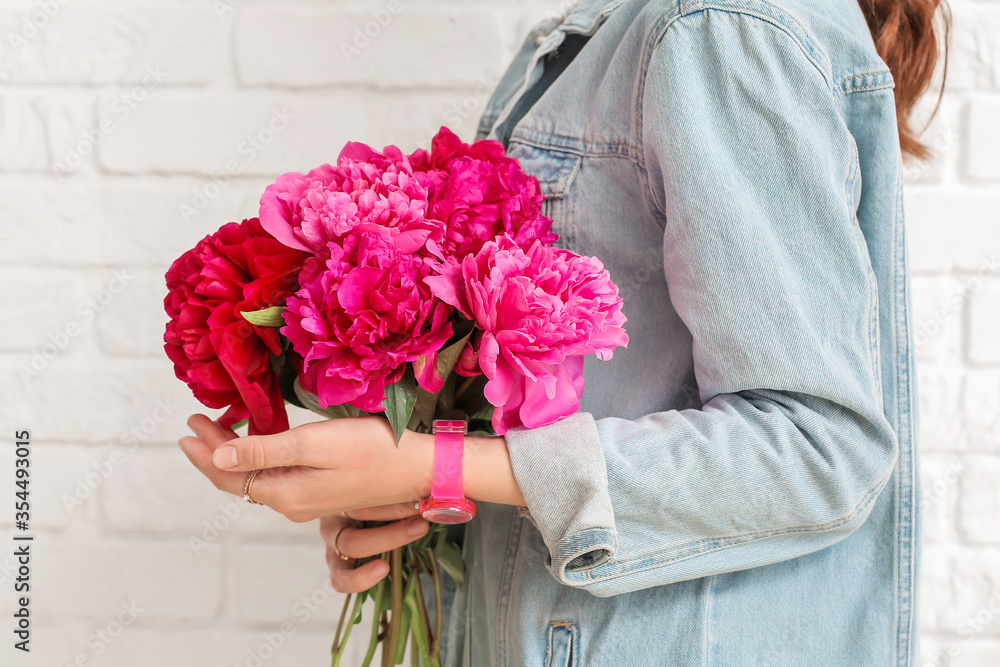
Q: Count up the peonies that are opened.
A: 5